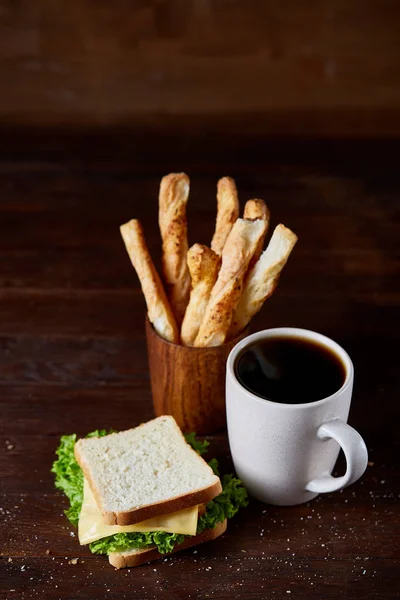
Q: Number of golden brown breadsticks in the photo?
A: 7